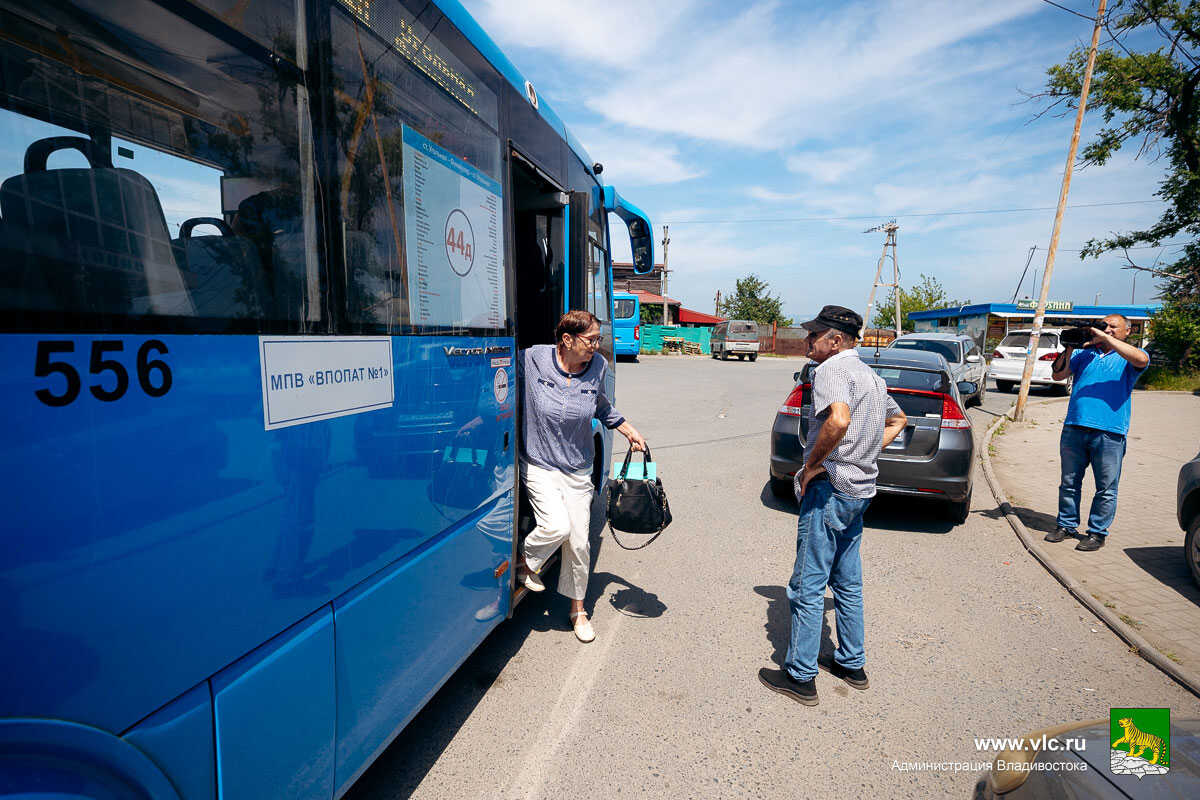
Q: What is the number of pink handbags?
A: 0